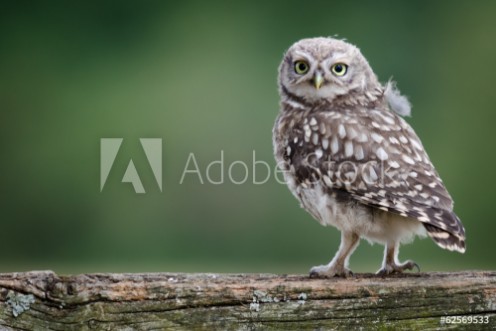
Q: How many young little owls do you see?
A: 1